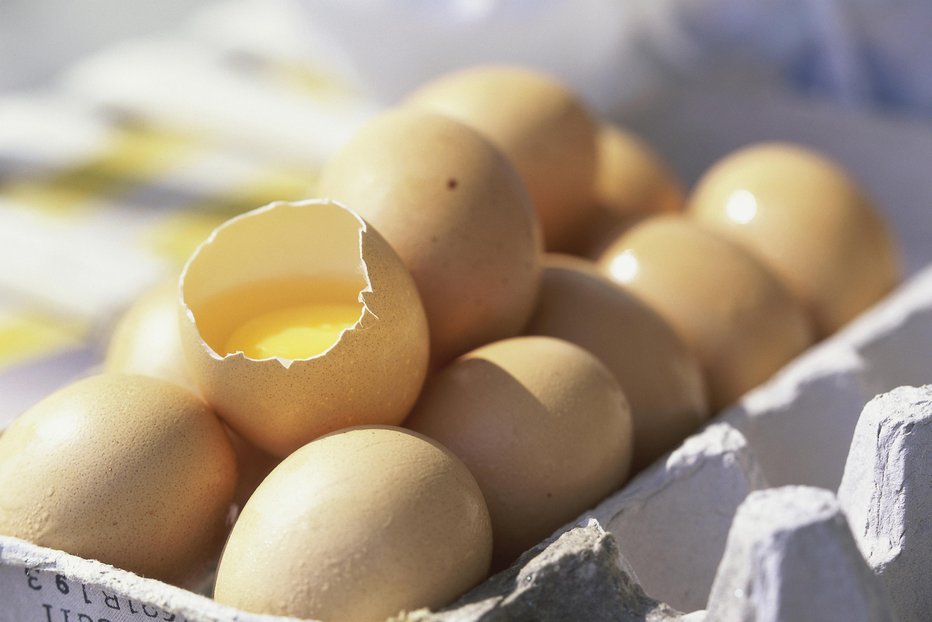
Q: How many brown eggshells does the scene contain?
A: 11